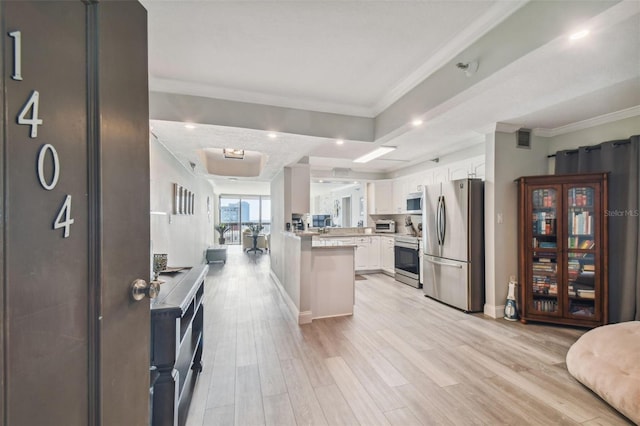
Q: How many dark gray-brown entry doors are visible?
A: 1